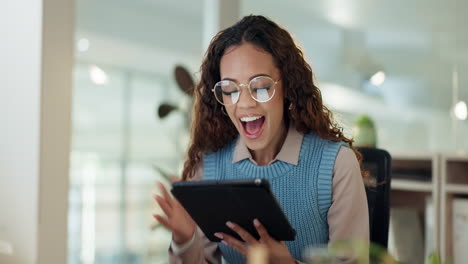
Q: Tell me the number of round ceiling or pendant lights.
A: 4